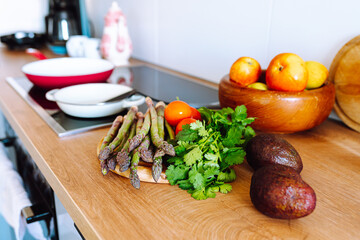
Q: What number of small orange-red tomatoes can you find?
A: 3